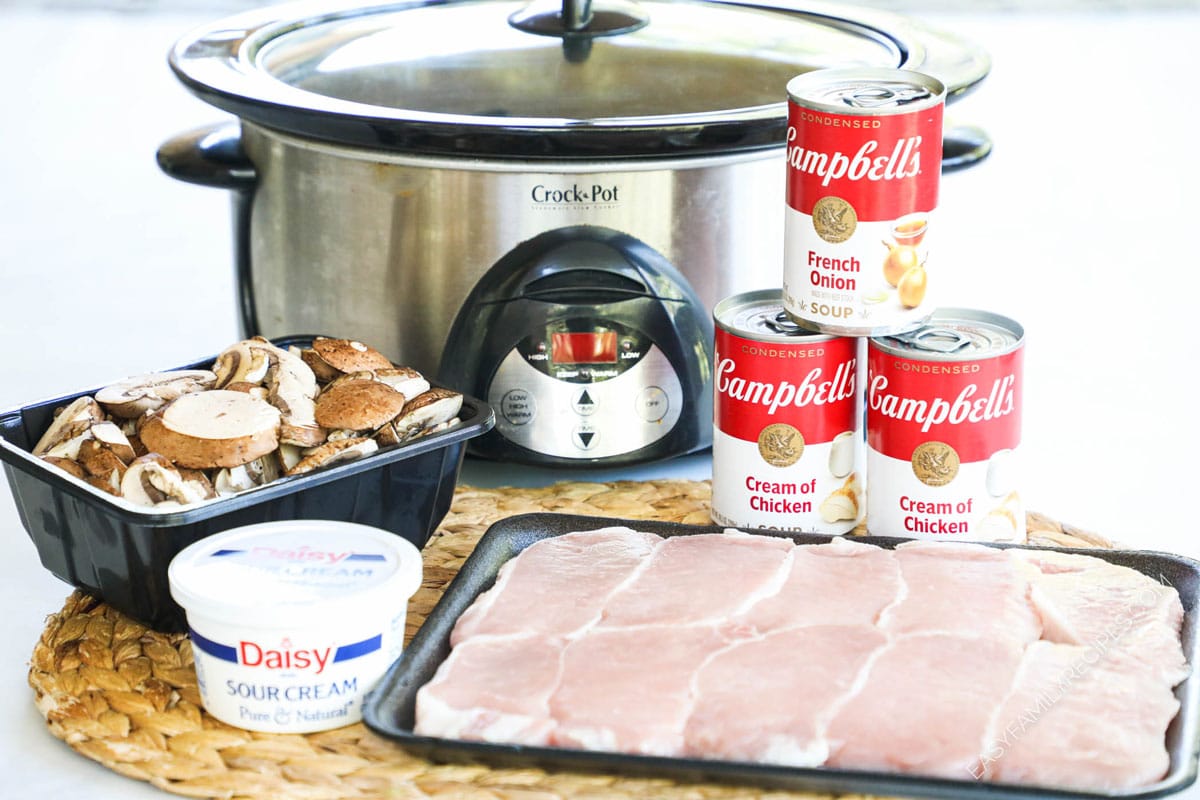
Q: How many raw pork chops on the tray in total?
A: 10